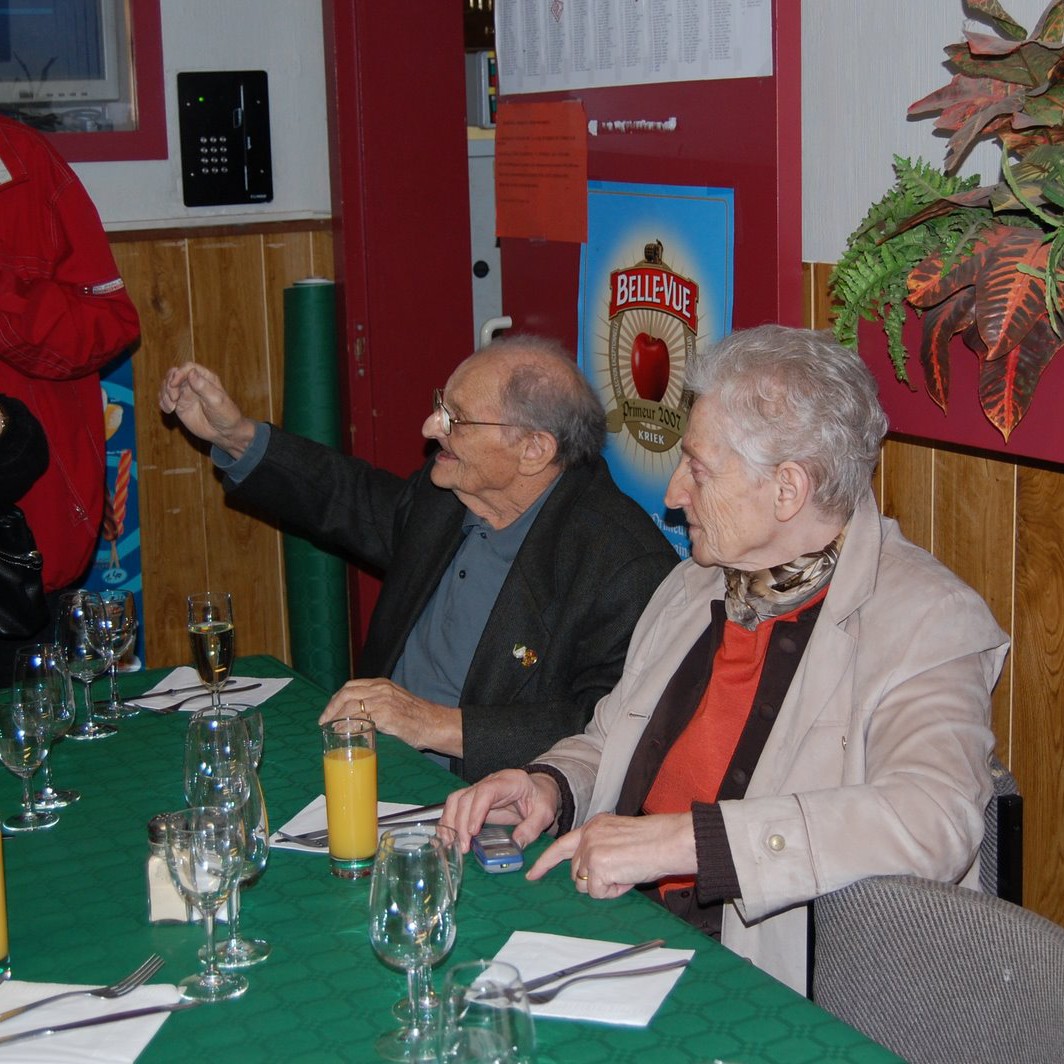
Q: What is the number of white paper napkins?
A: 4